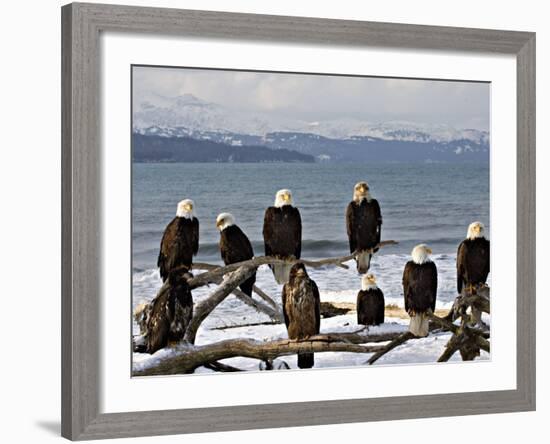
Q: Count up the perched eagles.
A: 9